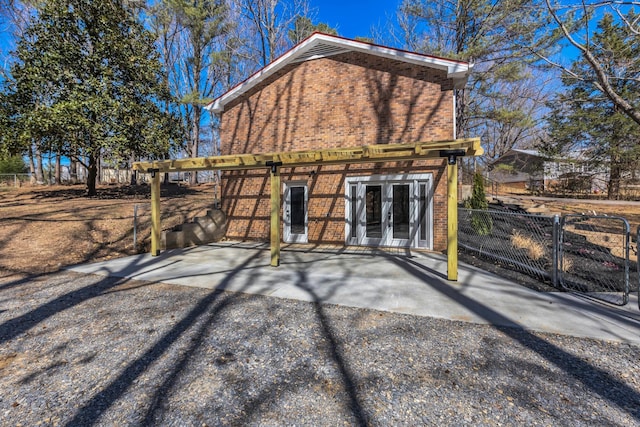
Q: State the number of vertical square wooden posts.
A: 3